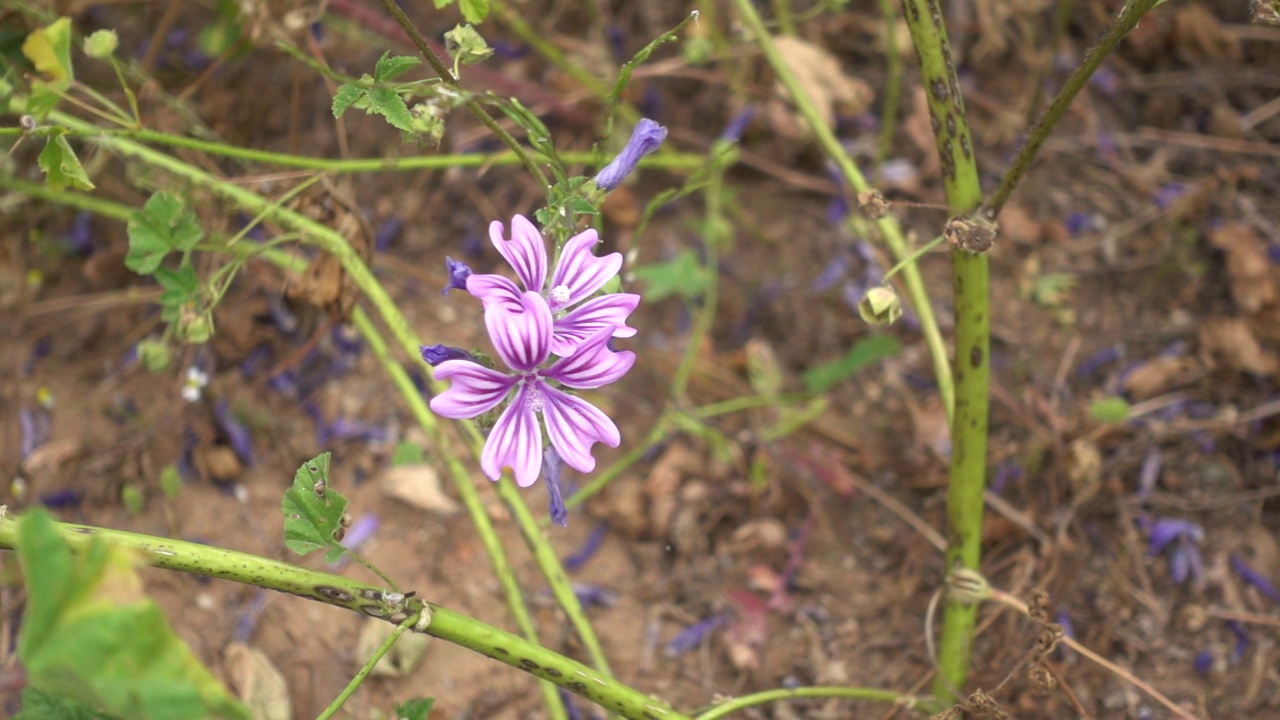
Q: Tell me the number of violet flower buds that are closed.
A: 4